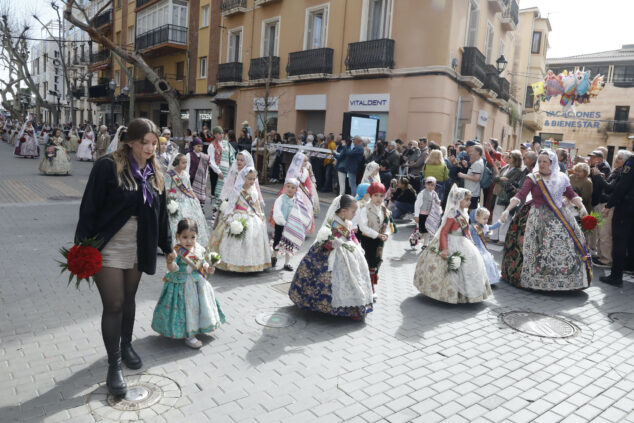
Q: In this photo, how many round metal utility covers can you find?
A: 4